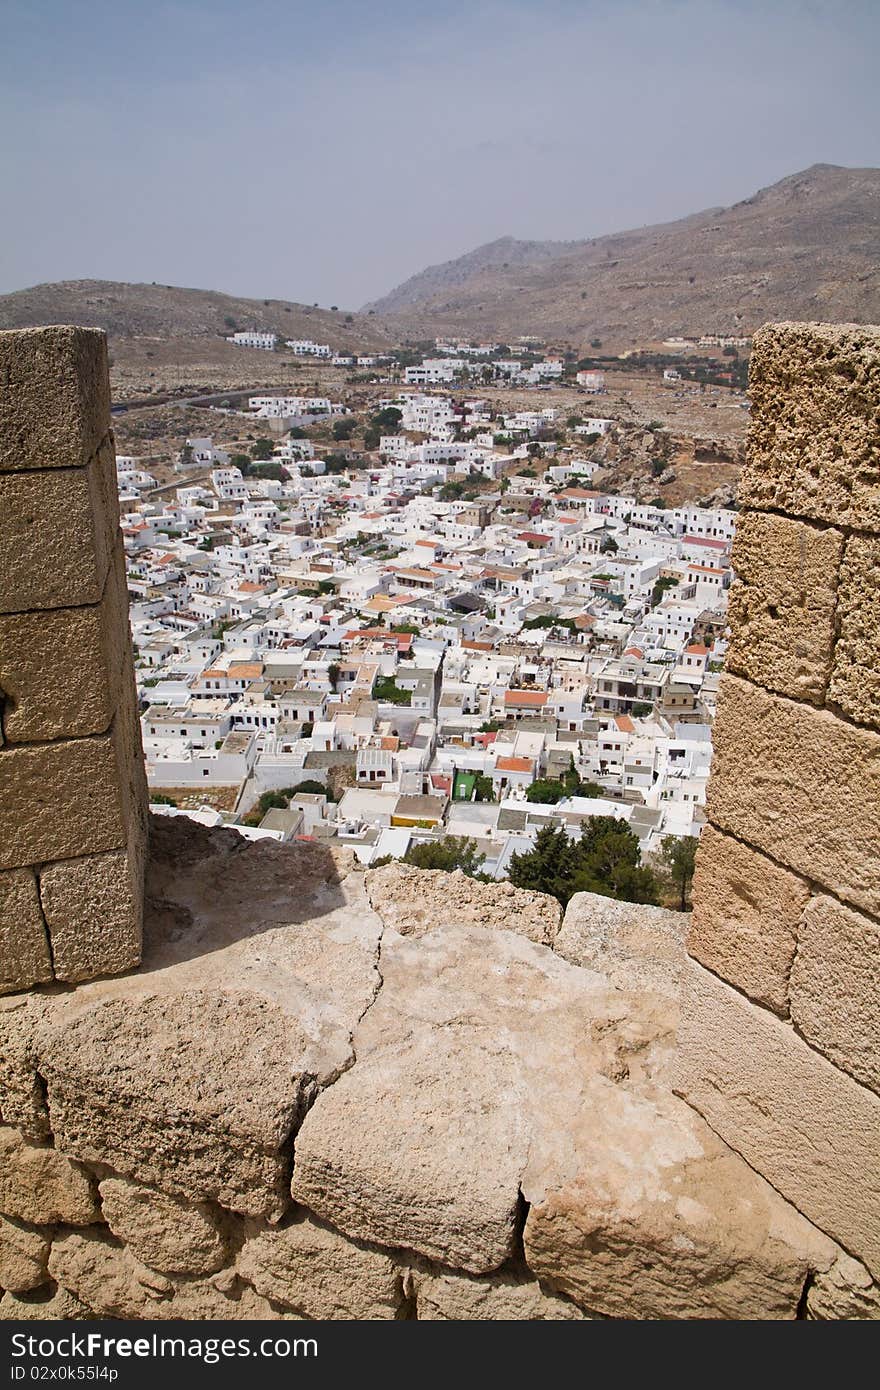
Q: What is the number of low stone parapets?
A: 1